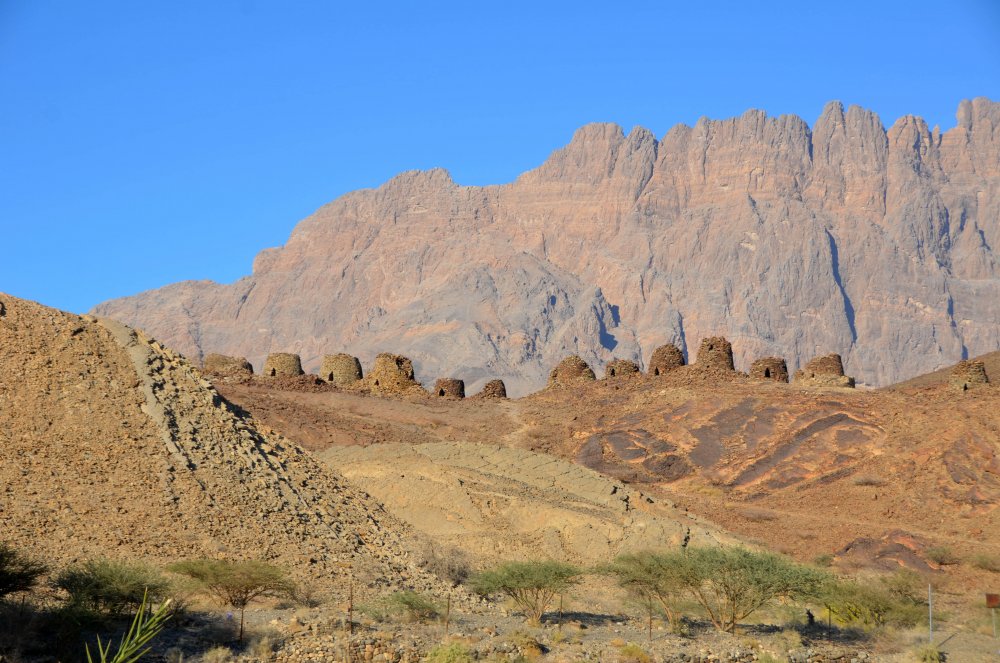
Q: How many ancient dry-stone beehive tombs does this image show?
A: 13